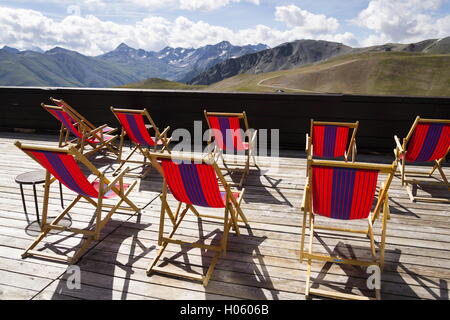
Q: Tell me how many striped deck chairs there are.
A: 9